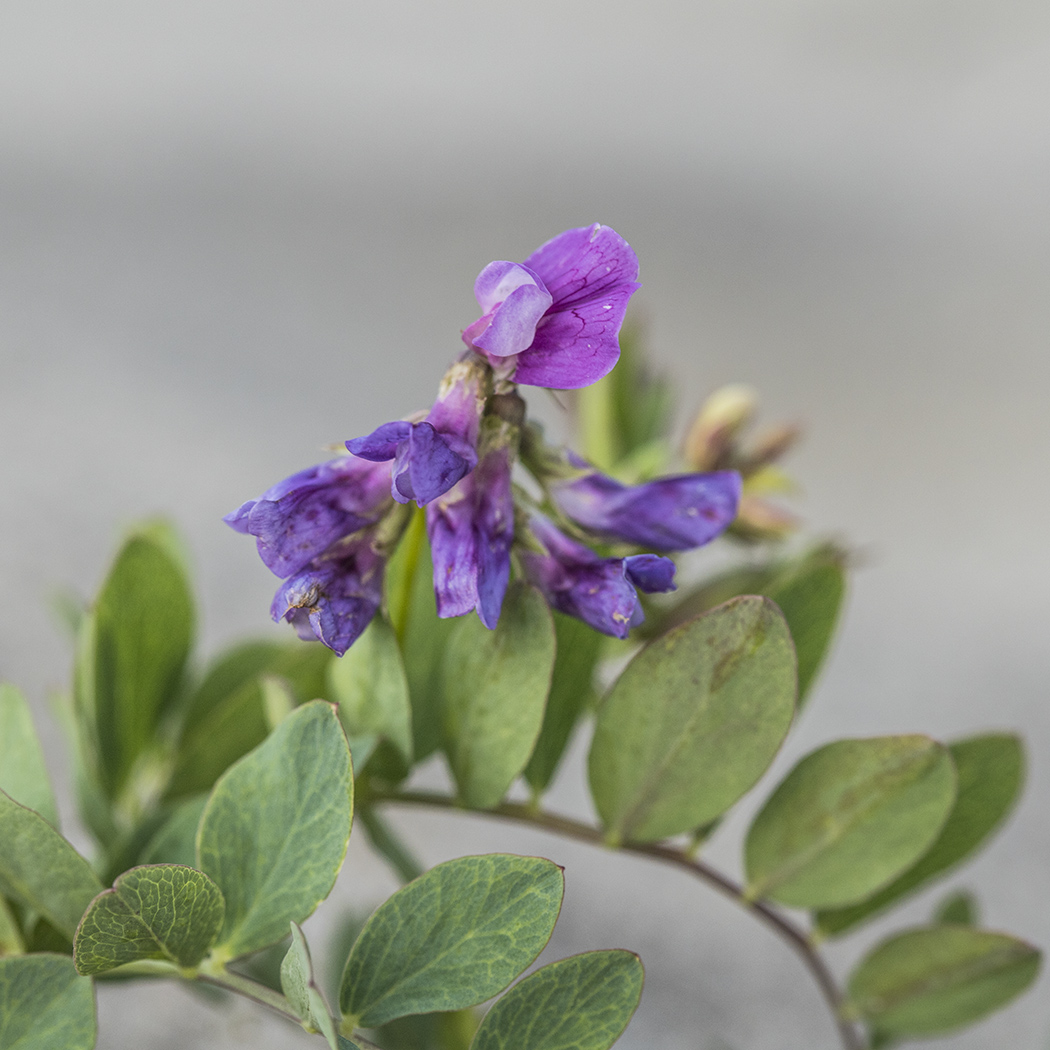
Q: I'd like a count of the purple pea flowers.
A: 7